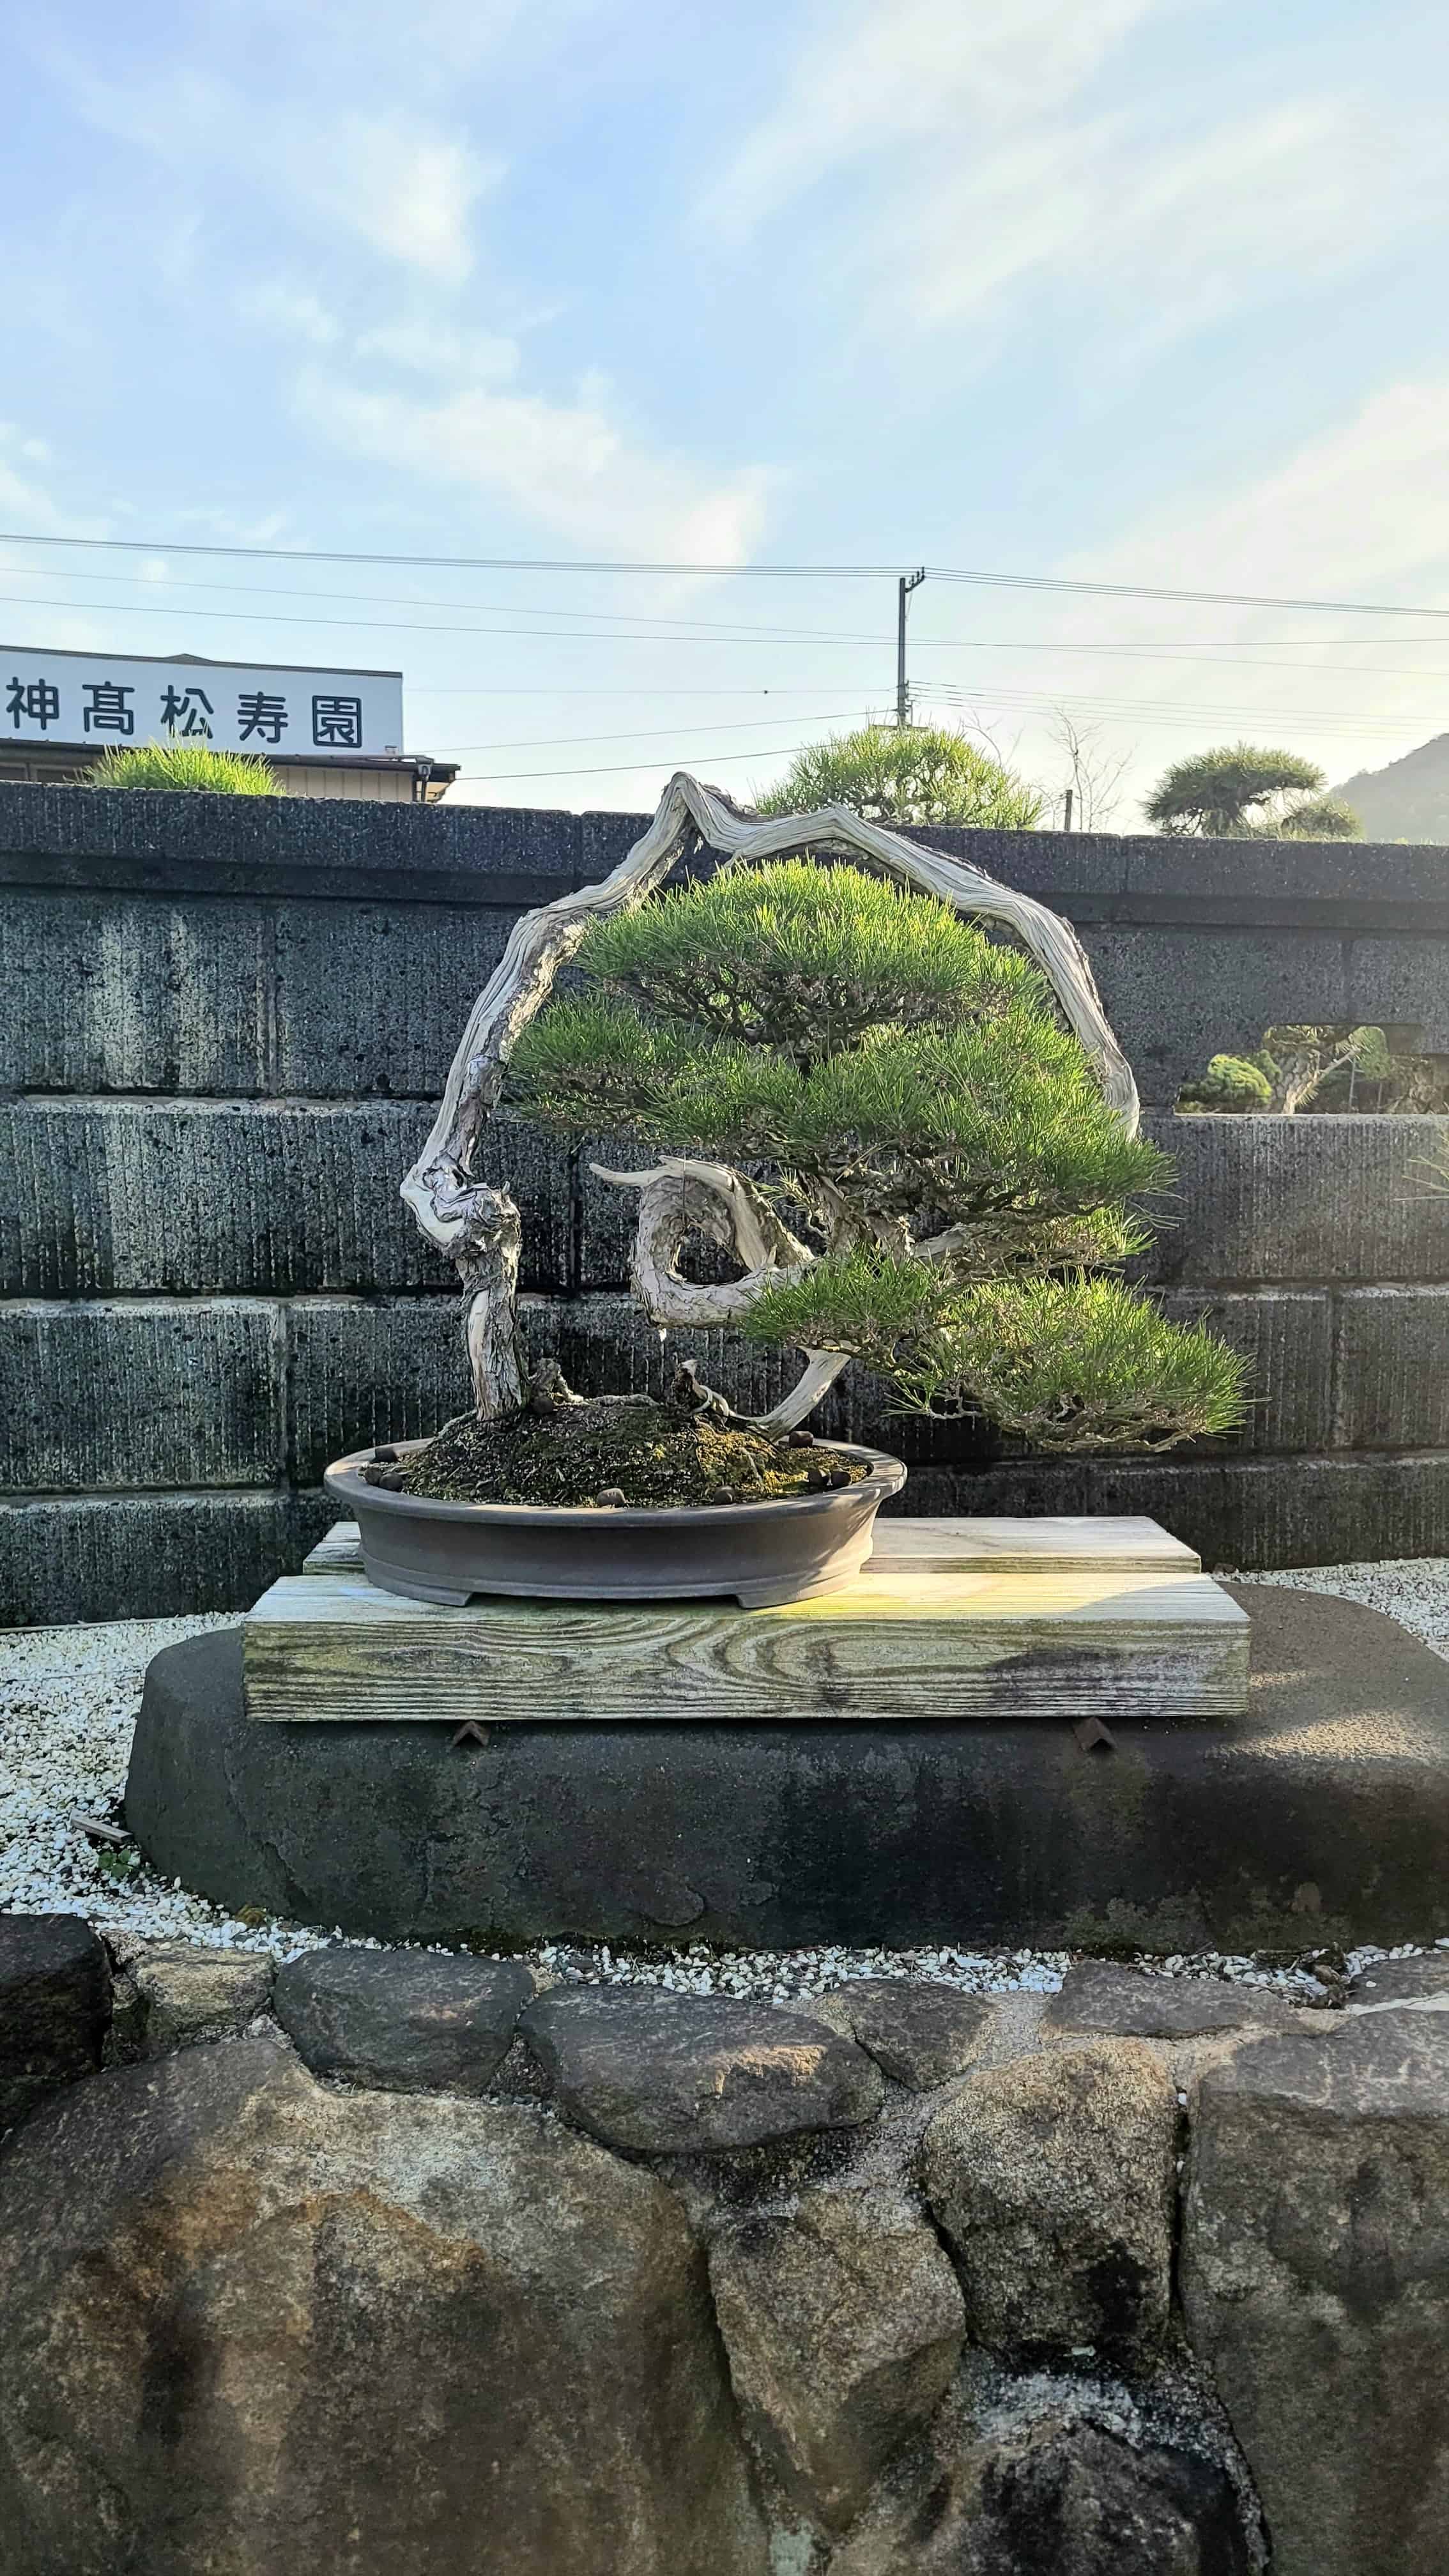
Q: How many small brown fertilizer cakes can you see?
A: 9